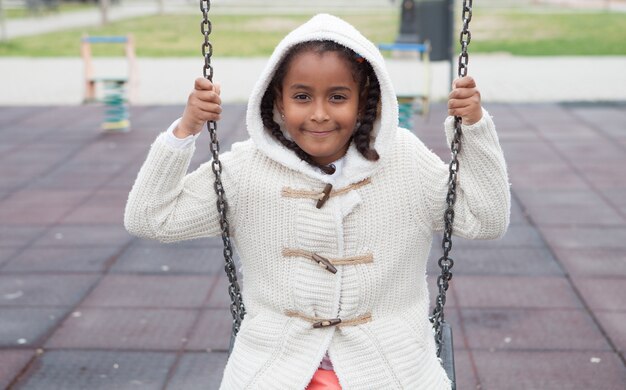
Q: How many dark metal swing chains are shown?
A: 2